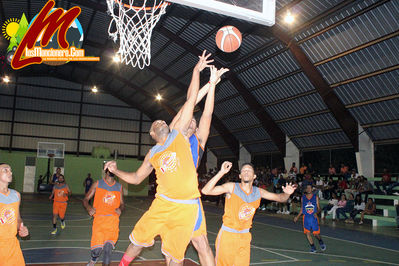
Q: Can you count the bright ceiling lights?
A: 5